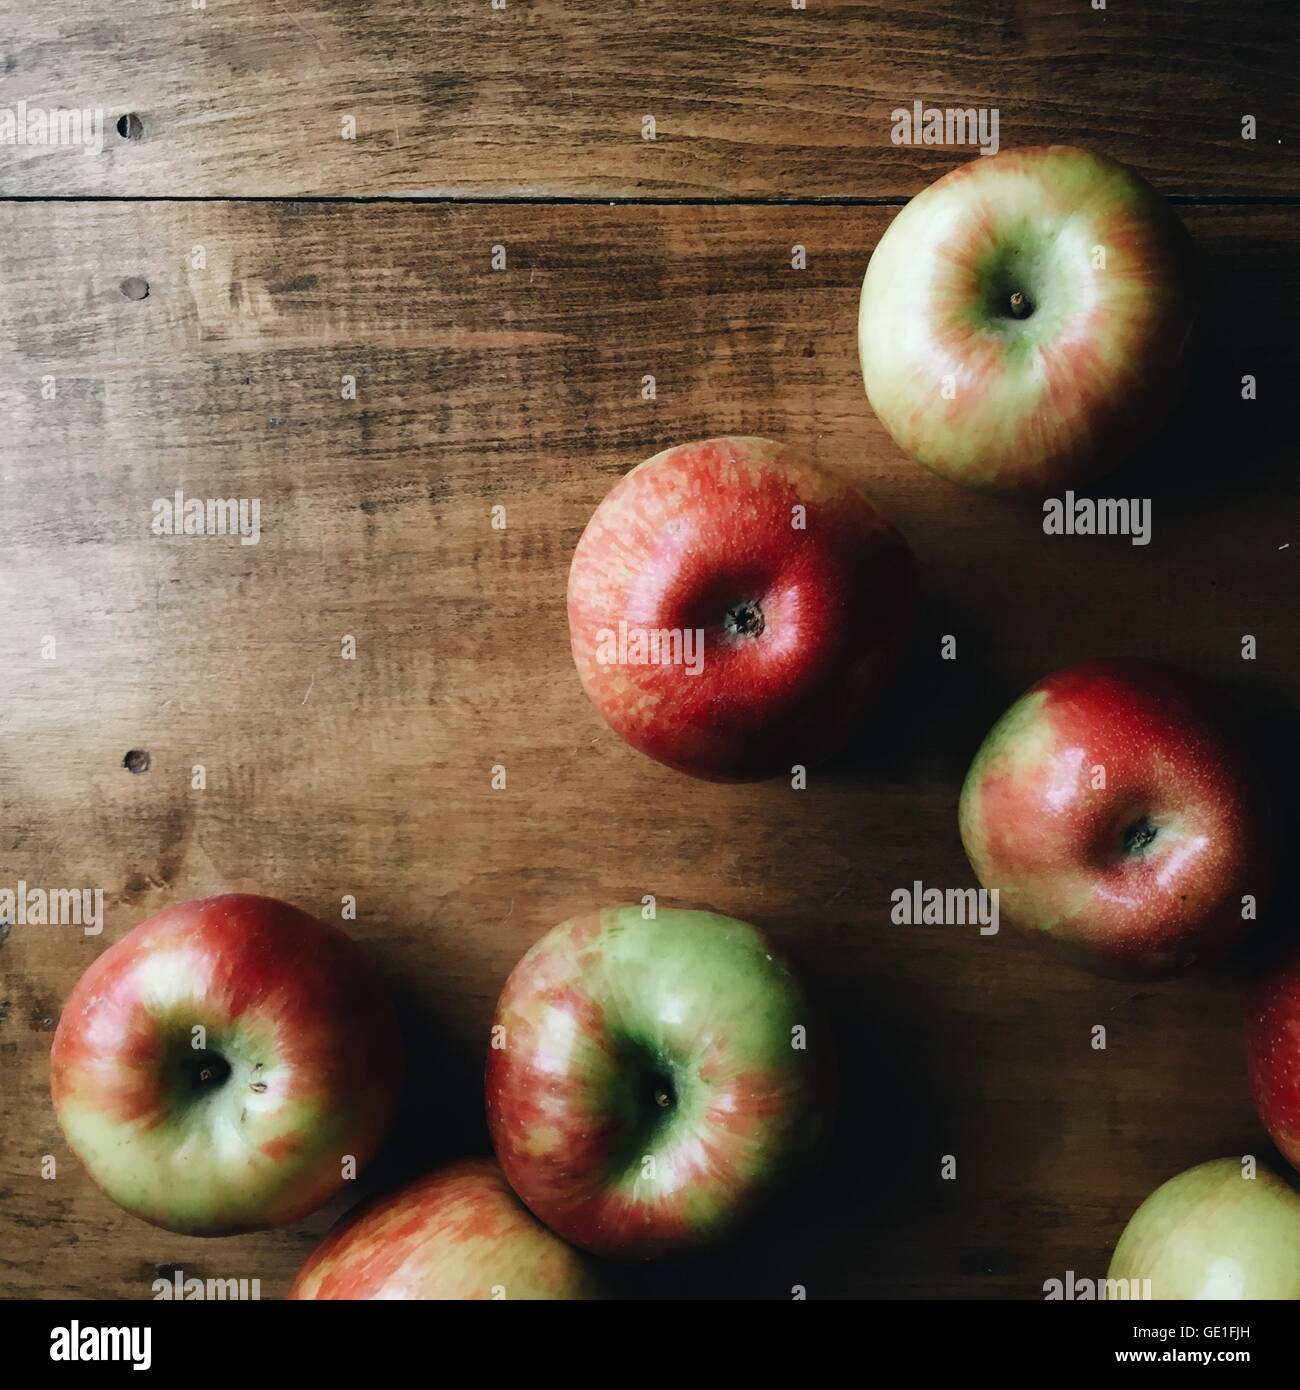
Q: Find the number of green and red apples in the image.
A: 8